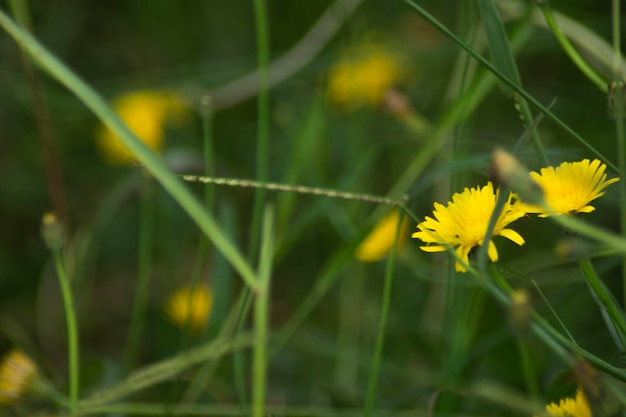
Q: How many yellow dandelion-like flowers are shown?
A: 8